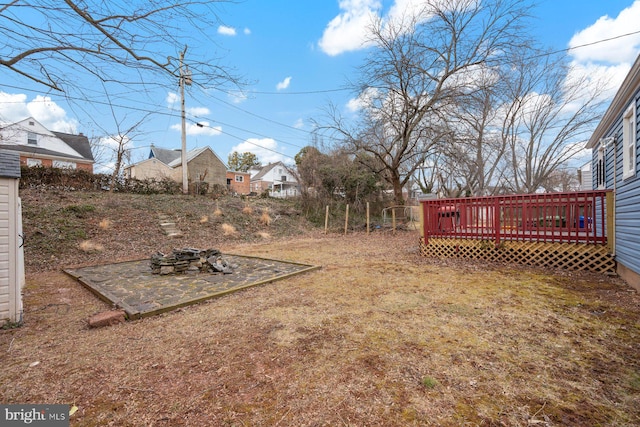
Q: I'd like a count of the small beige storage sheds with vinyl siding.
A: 1